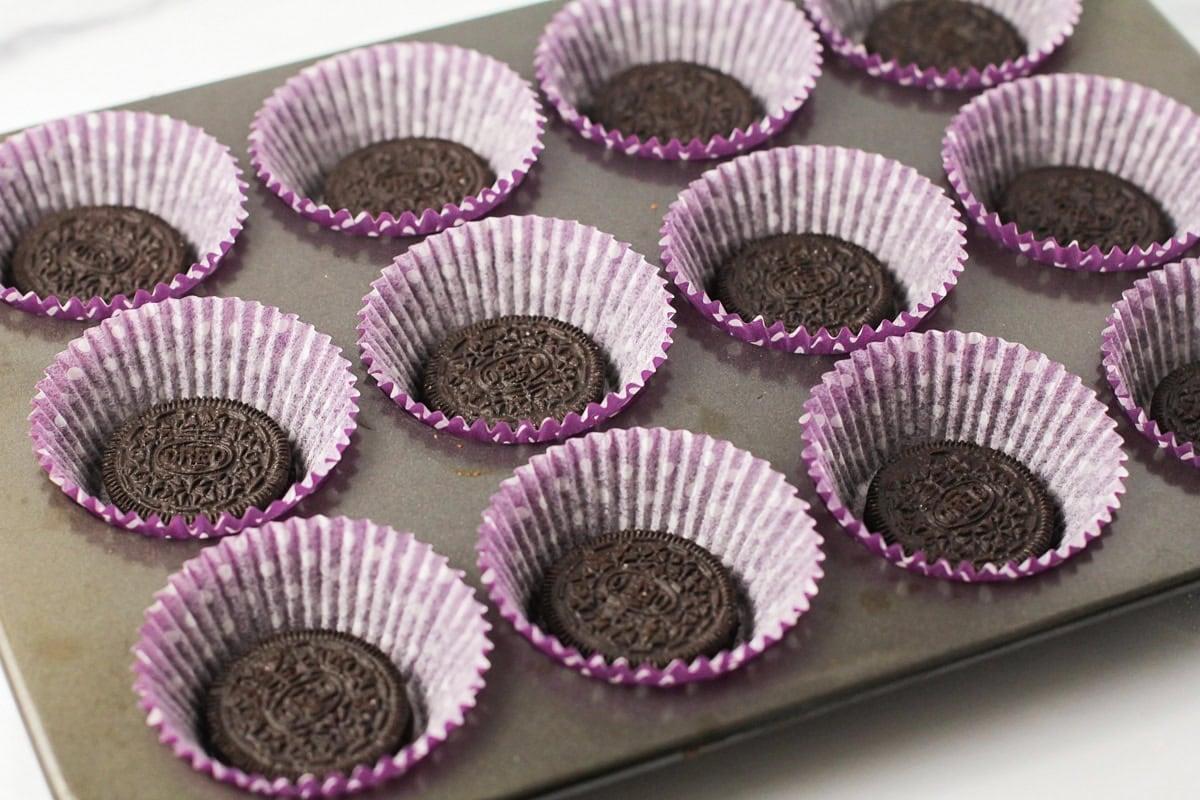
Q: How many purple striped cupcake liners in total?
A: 12